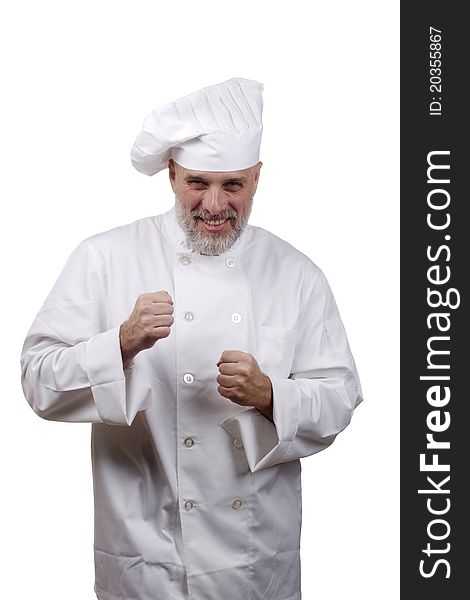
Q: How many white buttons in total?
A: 9